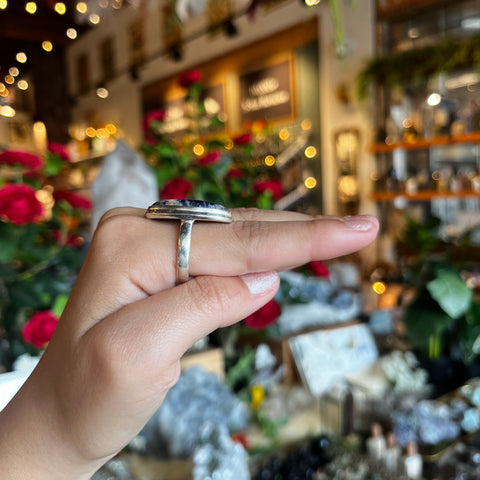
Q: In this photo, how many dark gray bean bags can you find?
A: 0